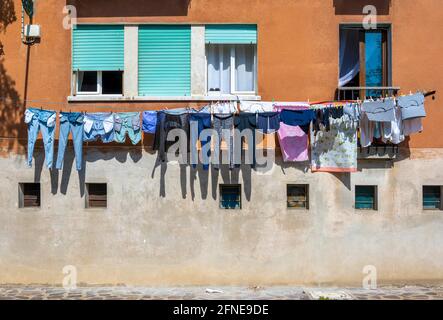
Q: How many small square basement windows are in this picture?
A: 6